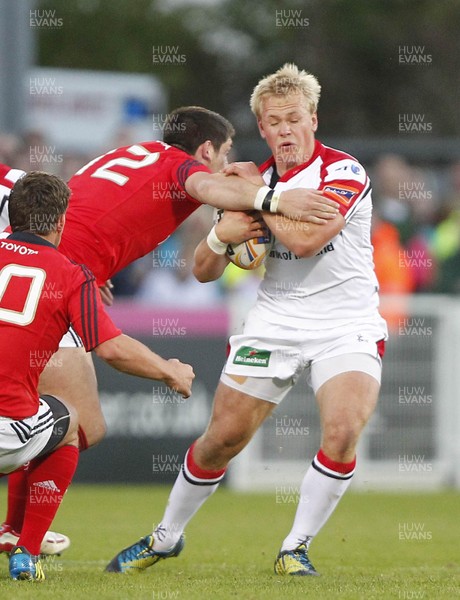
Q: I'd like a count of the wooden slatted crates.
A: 0